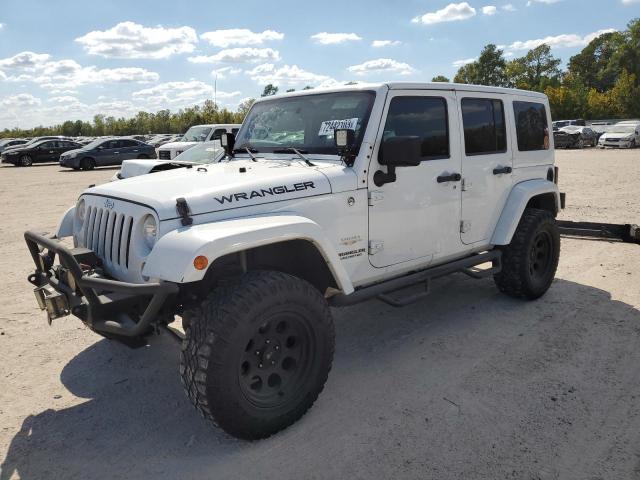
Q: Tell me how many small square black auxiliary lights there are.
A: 2